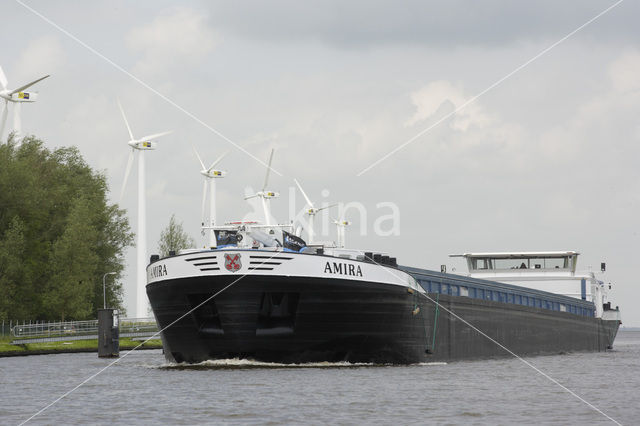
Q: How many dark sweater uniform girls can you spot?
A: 0